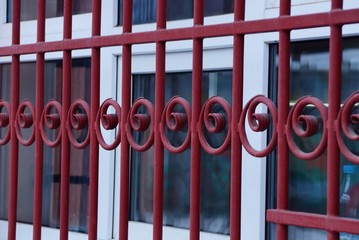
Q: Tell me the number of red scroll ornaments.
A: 11